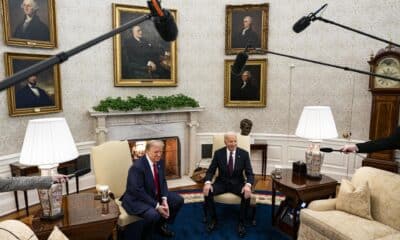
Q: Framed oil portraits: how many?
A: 5